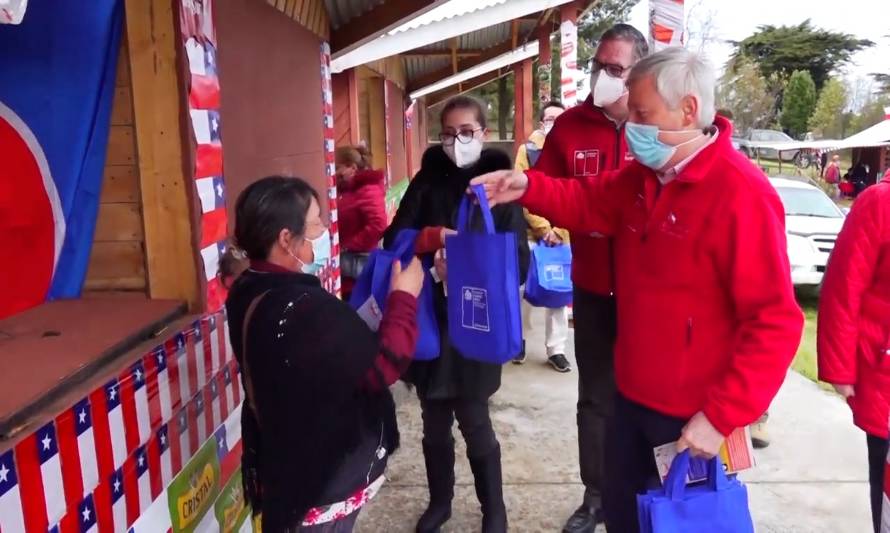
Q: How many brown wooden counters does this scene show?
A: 1